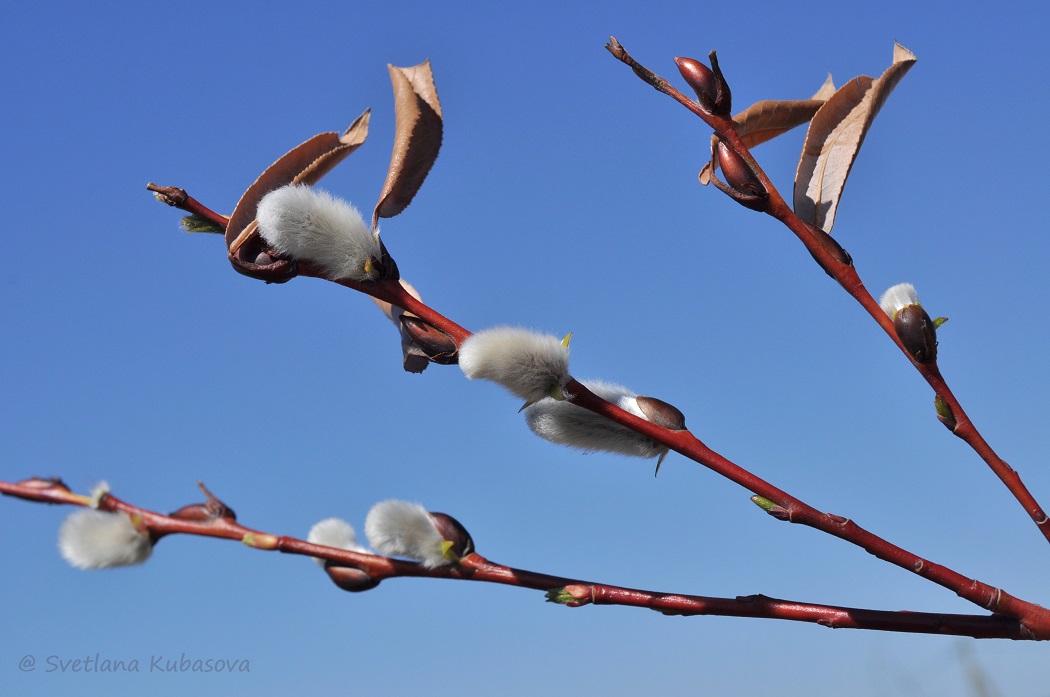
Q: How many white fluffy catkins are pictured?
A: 7